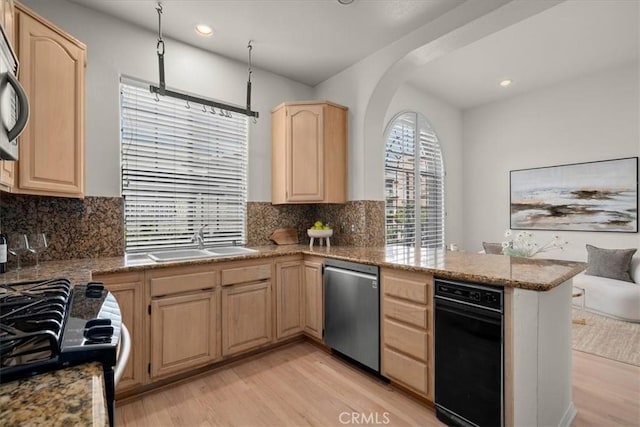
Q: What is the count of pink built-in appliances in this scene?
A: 0